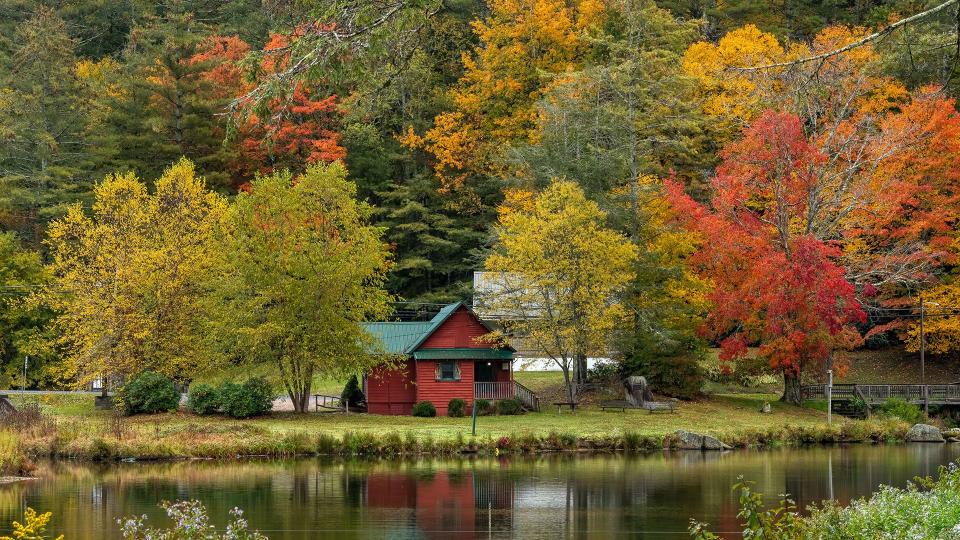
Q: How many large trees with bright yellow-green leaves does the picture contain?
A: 3